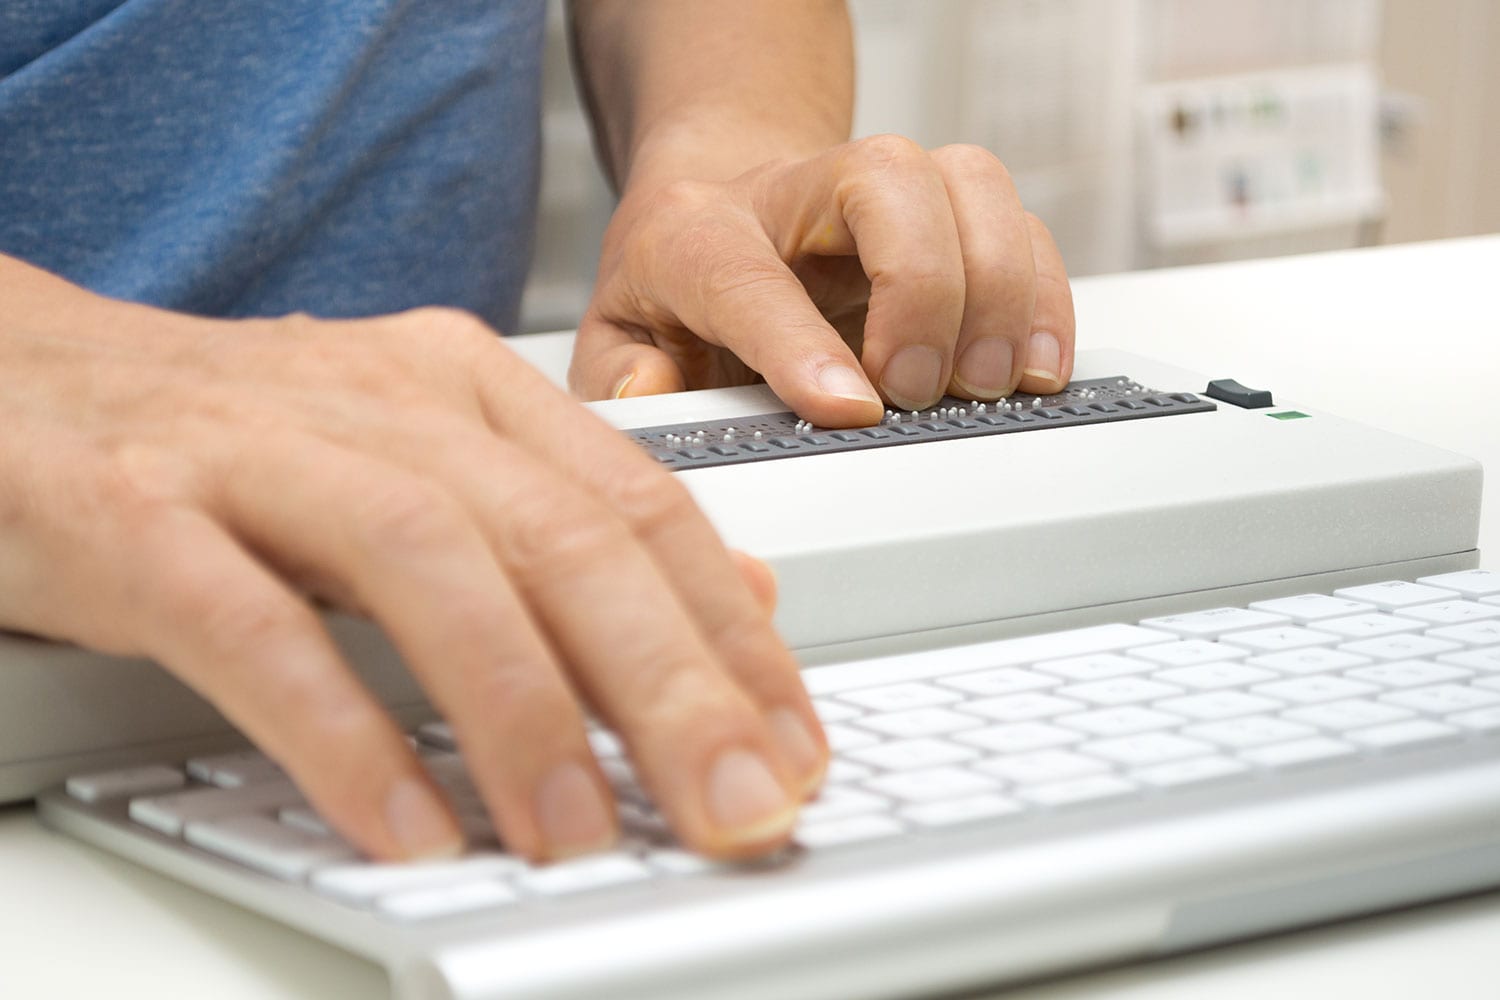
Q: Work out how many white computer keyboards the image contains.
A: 1